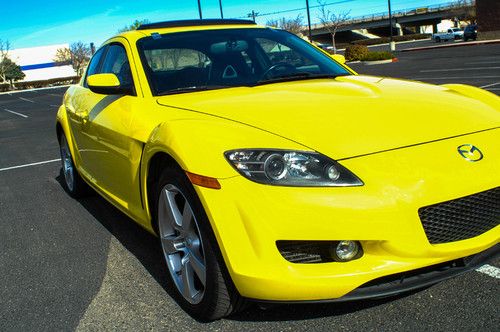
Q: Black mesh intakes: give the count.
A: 2